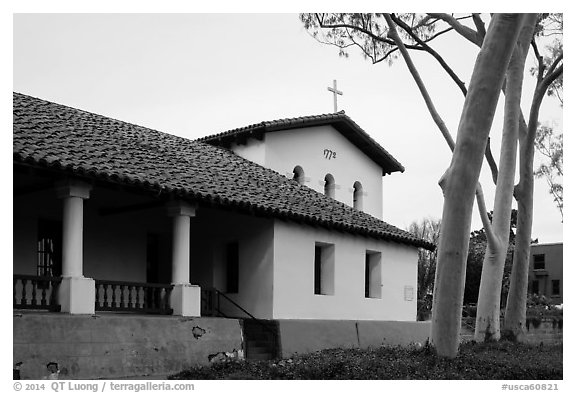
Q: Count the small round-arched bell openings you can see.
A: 3